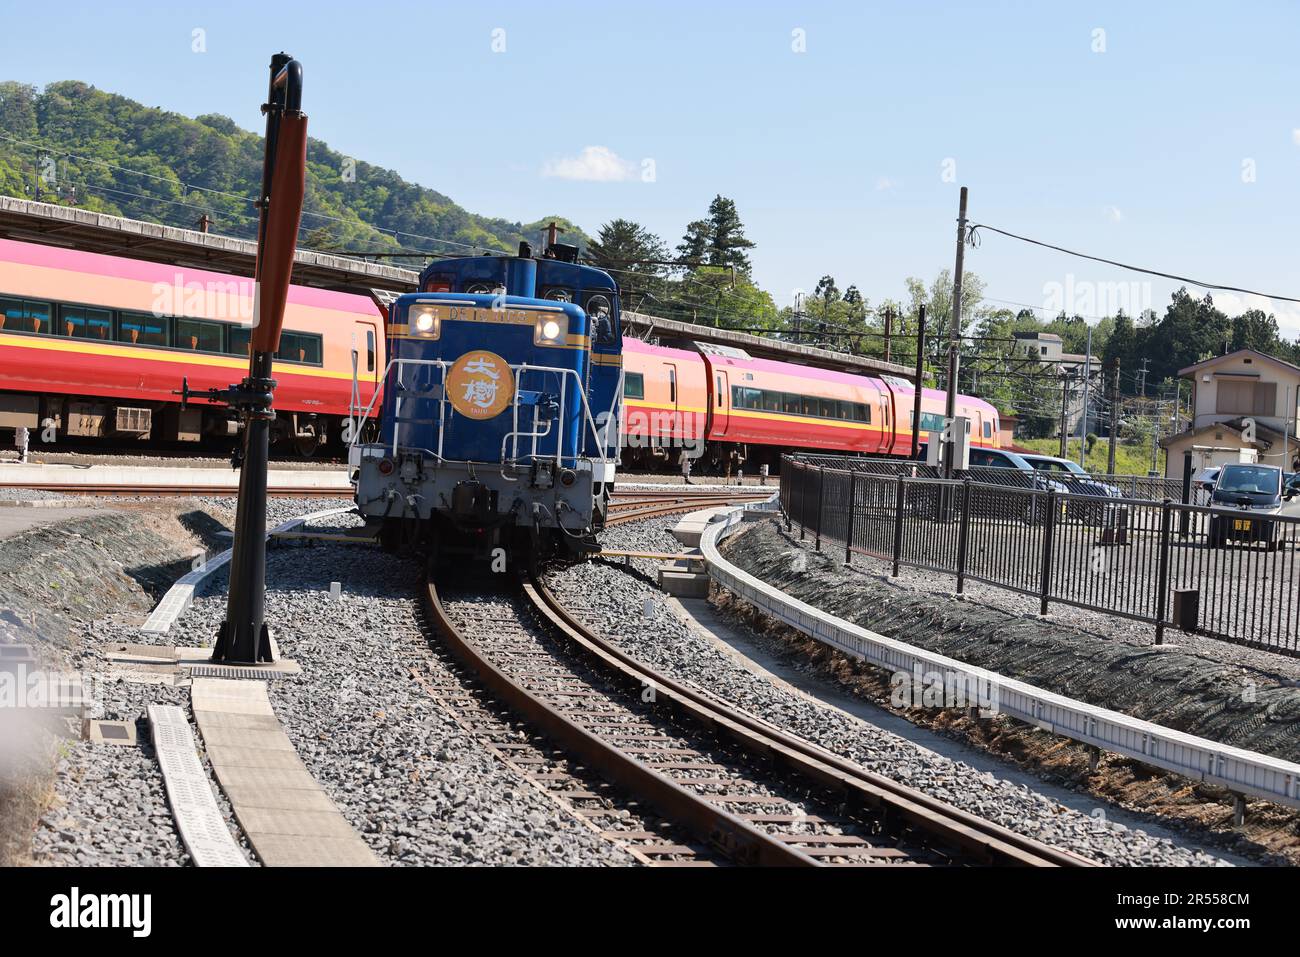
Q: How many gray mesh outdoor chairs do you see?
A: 0